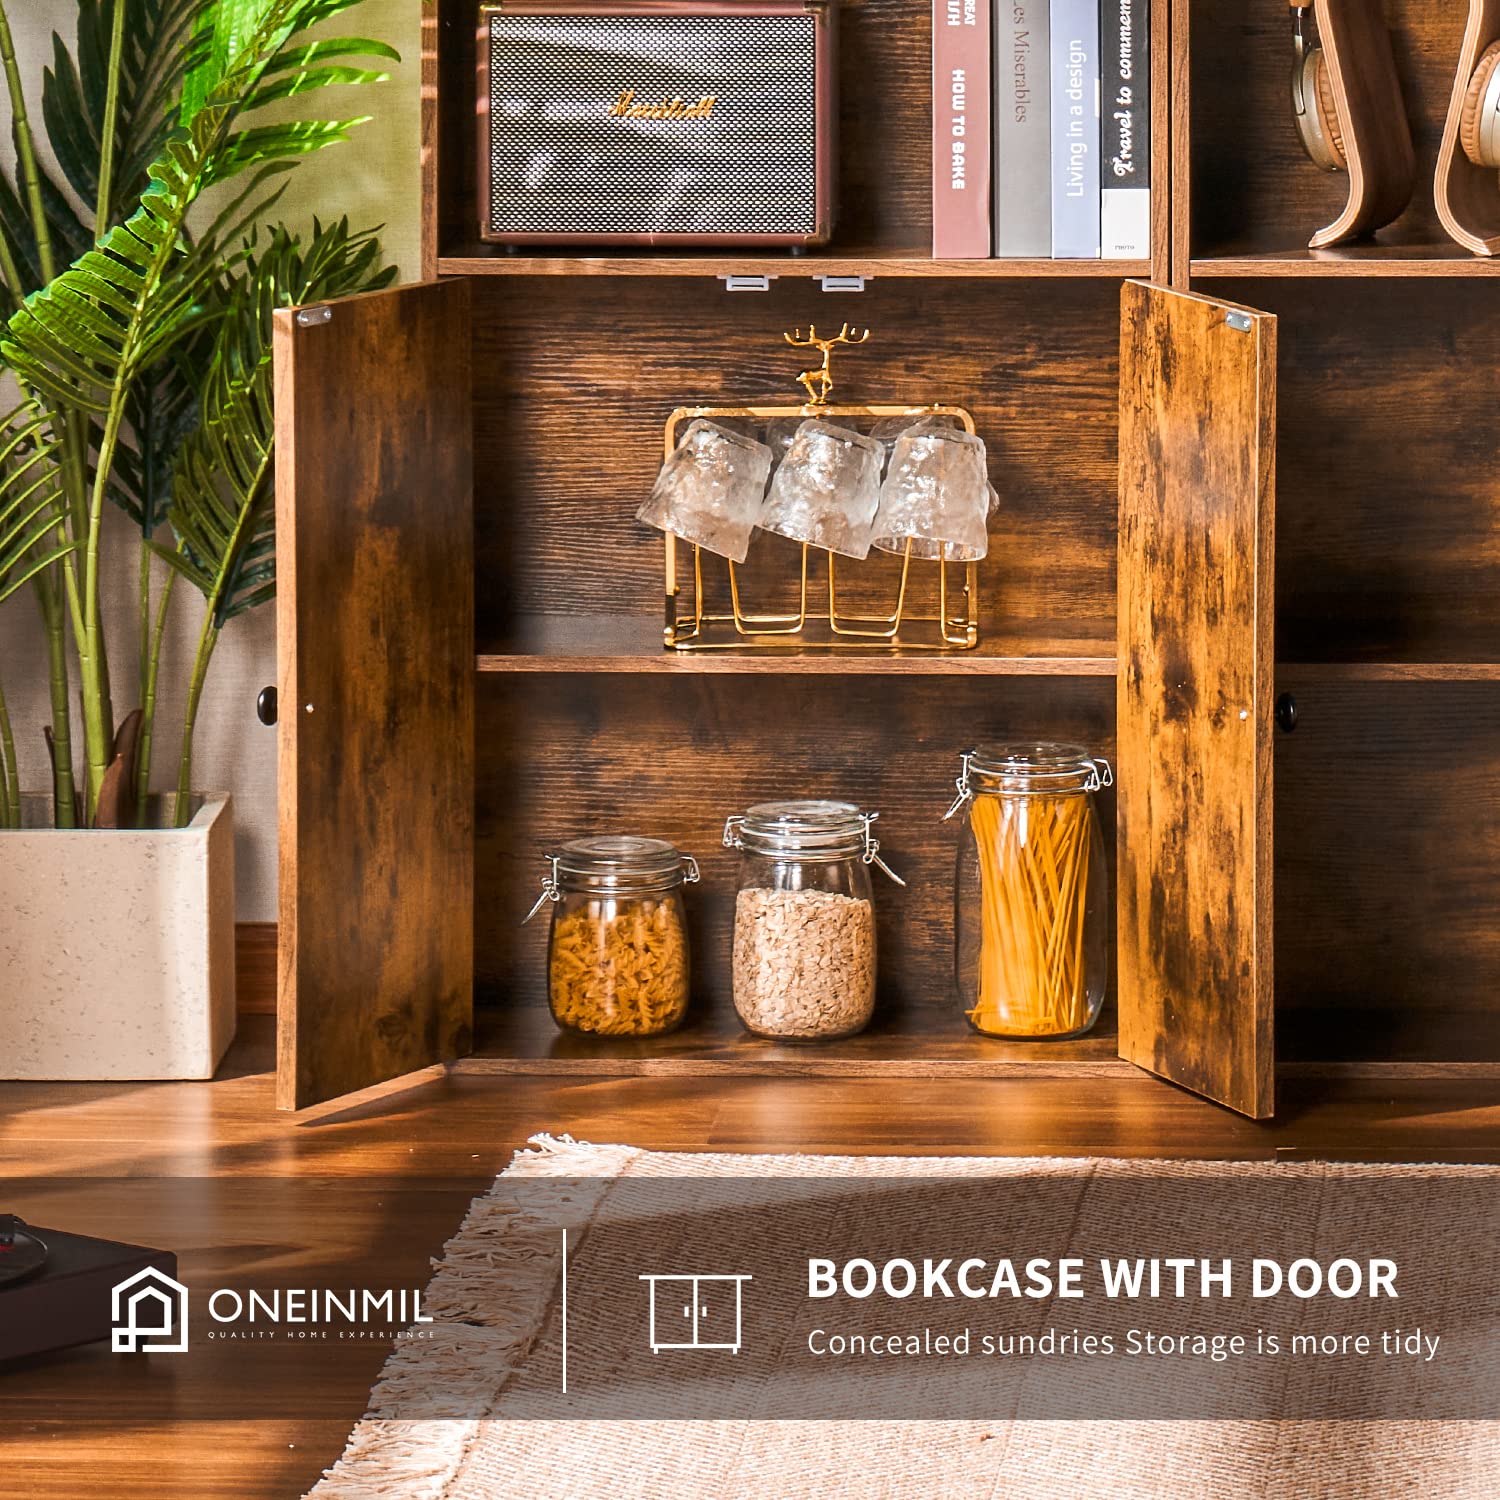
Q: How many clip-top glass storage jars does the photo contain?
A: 3